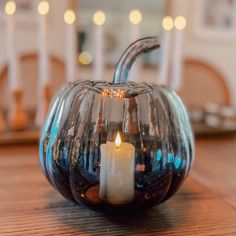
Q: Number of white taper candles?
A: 7